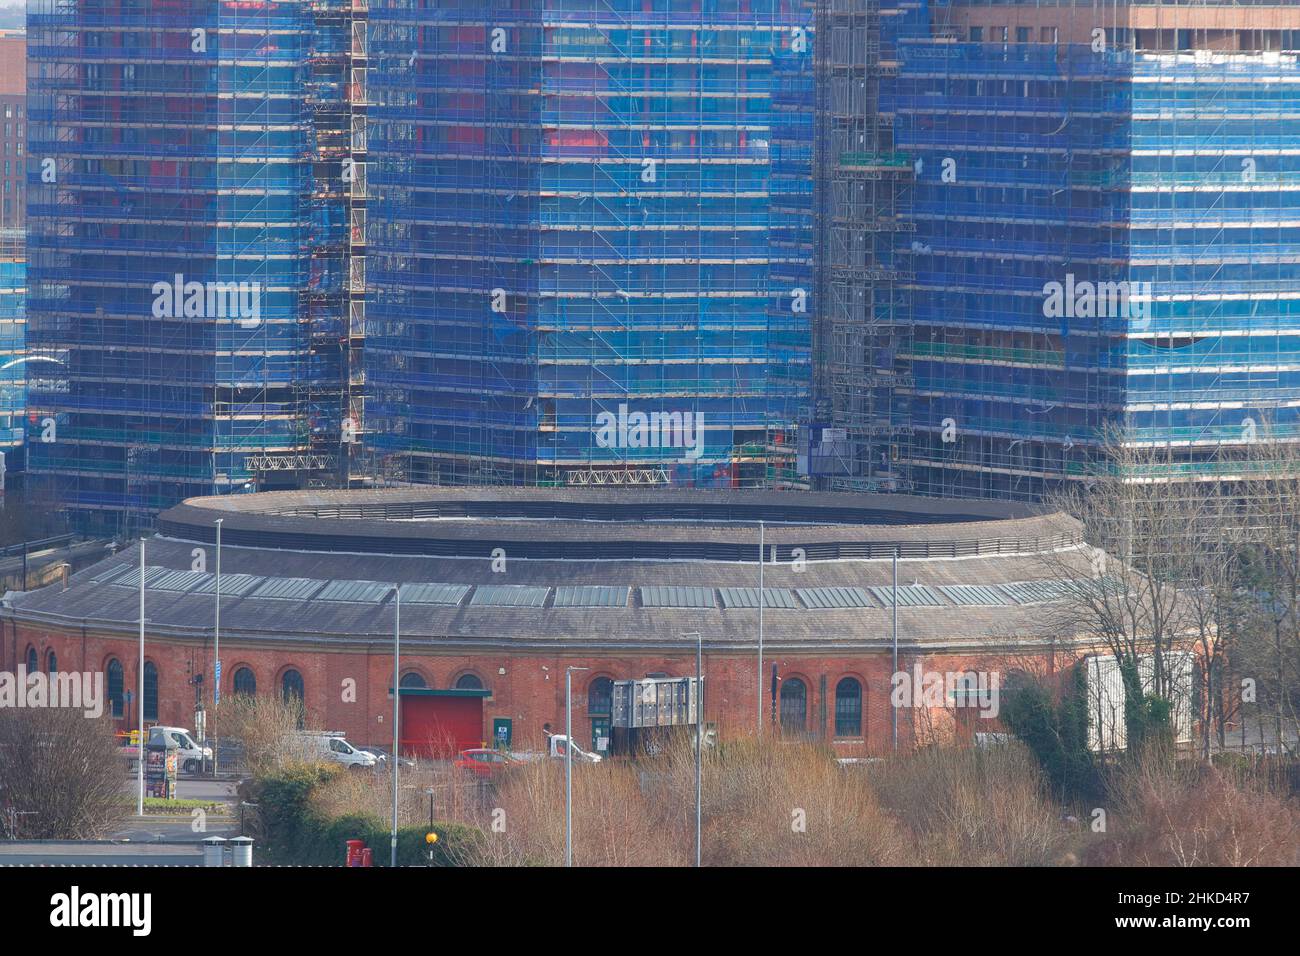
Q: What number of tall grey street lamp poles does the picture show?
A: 7